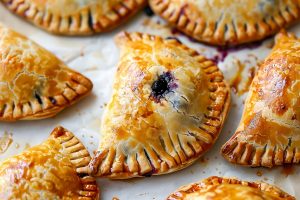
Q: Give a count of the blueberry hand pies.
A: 7